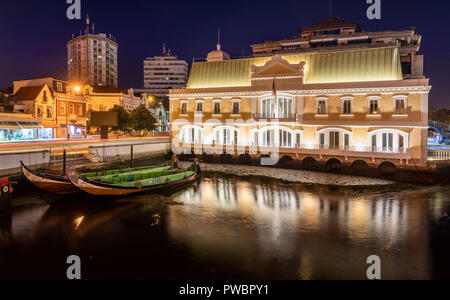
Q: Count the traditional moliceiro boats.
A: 2